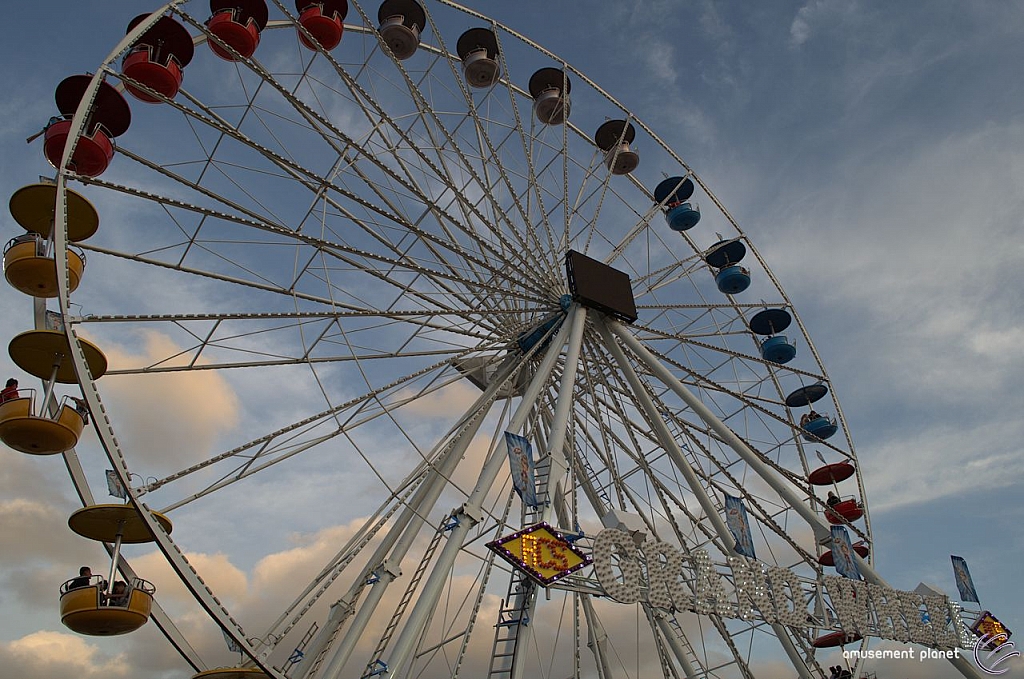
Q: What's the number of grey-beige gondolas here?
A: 4